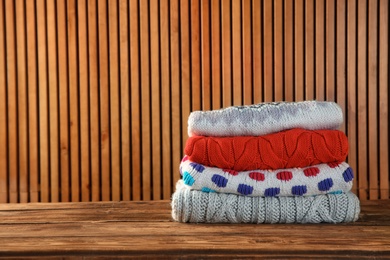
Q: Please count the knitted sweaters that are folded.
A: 4